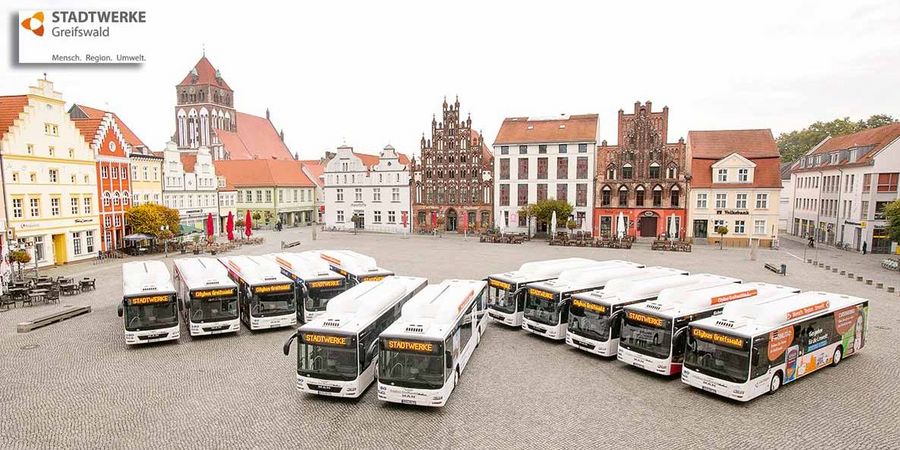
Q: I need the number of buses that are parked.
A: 12